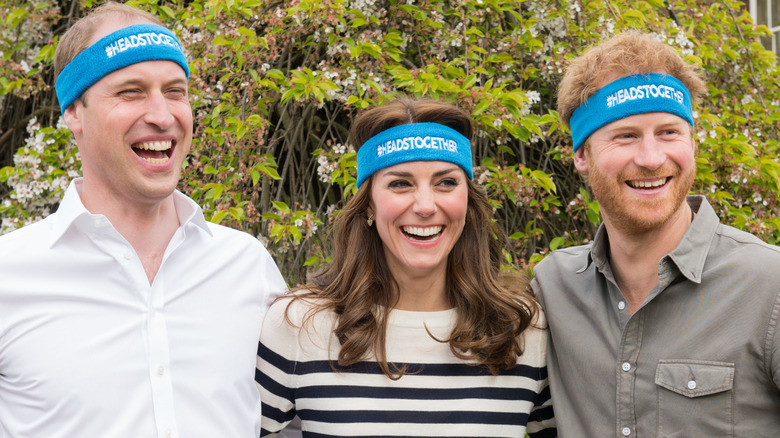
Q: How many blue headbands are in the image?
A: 3